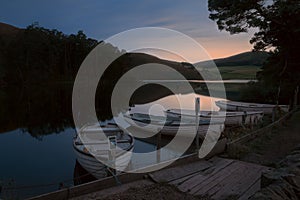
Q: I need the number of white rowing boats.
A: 4